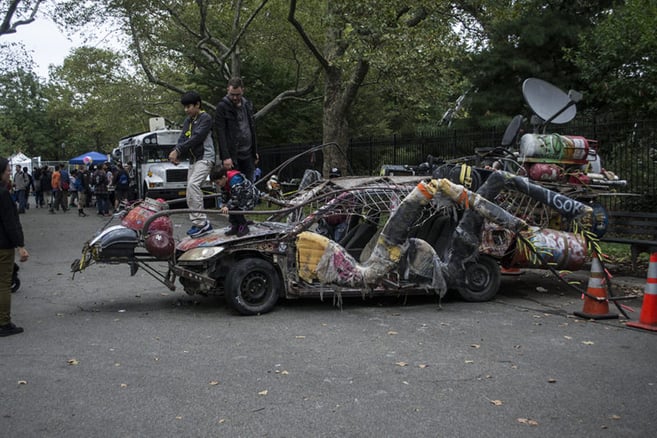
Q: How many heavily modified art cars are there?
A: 1